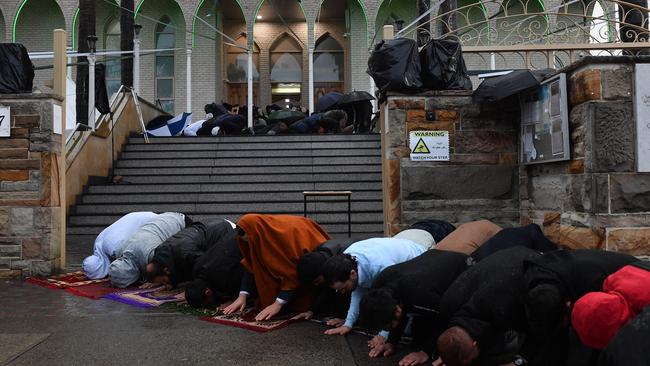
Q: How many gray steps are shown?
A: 11